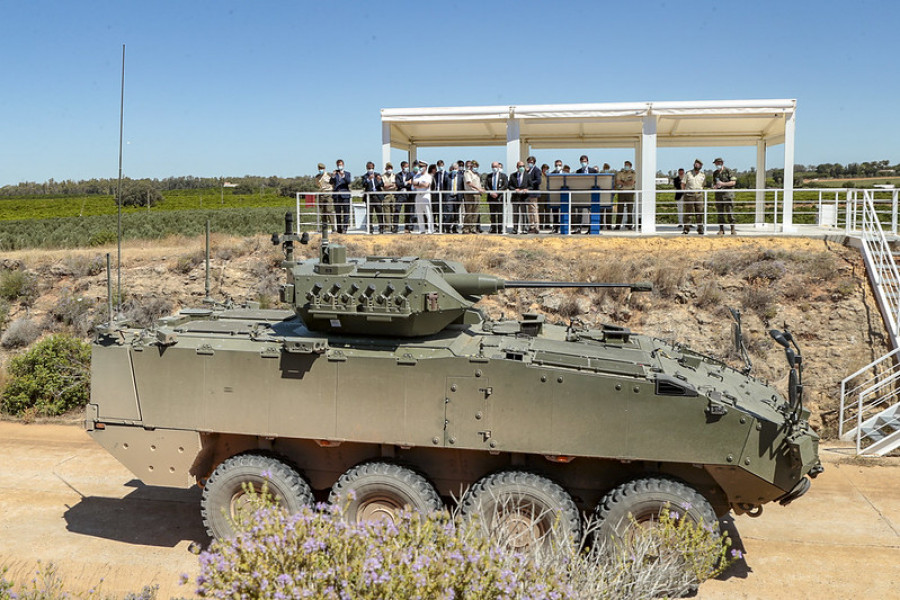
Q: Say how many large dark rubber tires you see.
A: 4